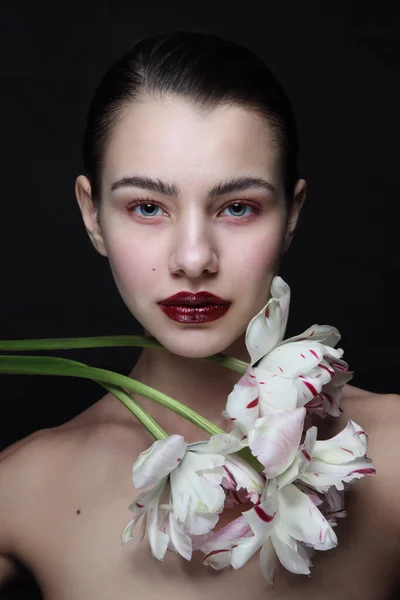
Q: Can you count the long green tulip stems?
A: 3